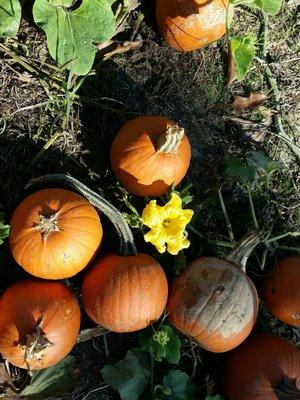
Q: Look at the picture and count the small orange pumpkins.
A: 8